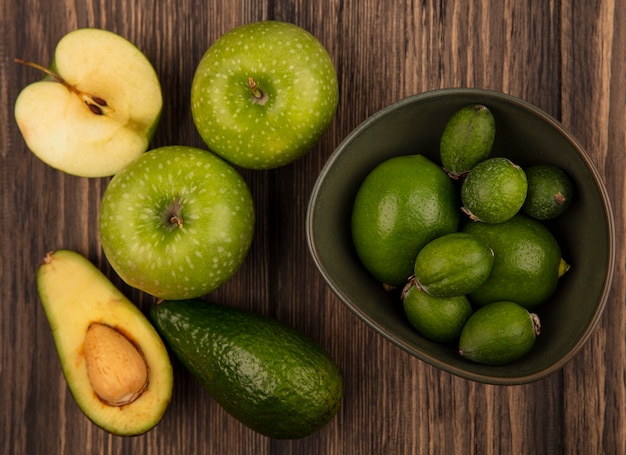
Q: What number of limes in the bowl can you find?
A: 2